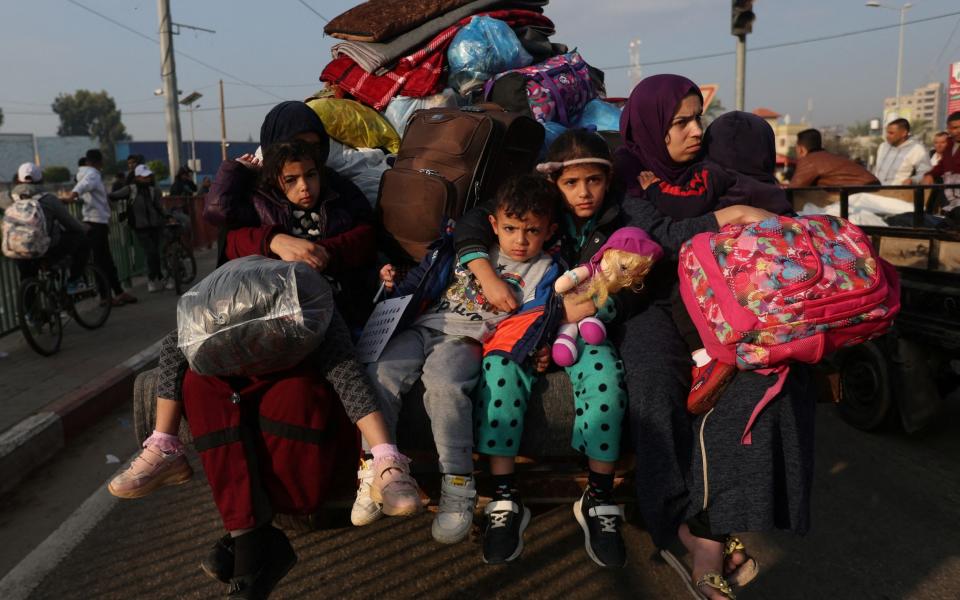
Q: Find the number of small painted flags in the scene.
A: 0